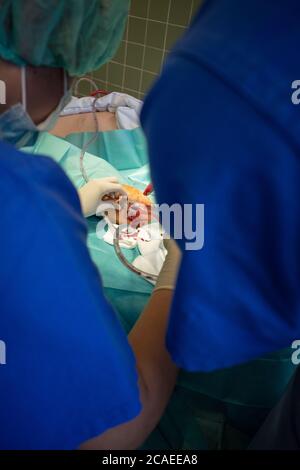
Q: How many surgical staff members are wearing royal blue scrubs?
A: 2